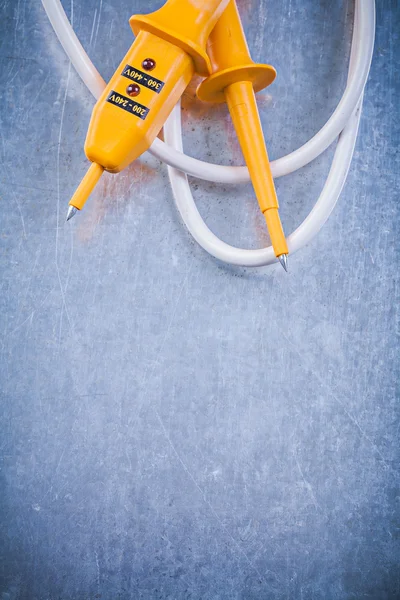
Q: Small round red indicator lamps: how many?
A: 2